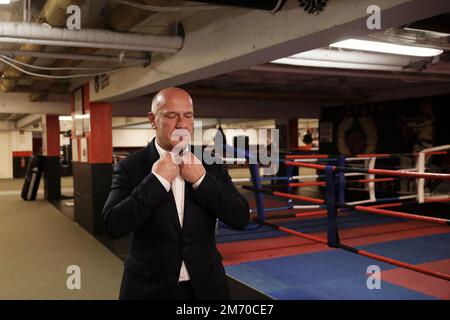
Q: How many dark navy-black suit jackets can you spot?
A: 1